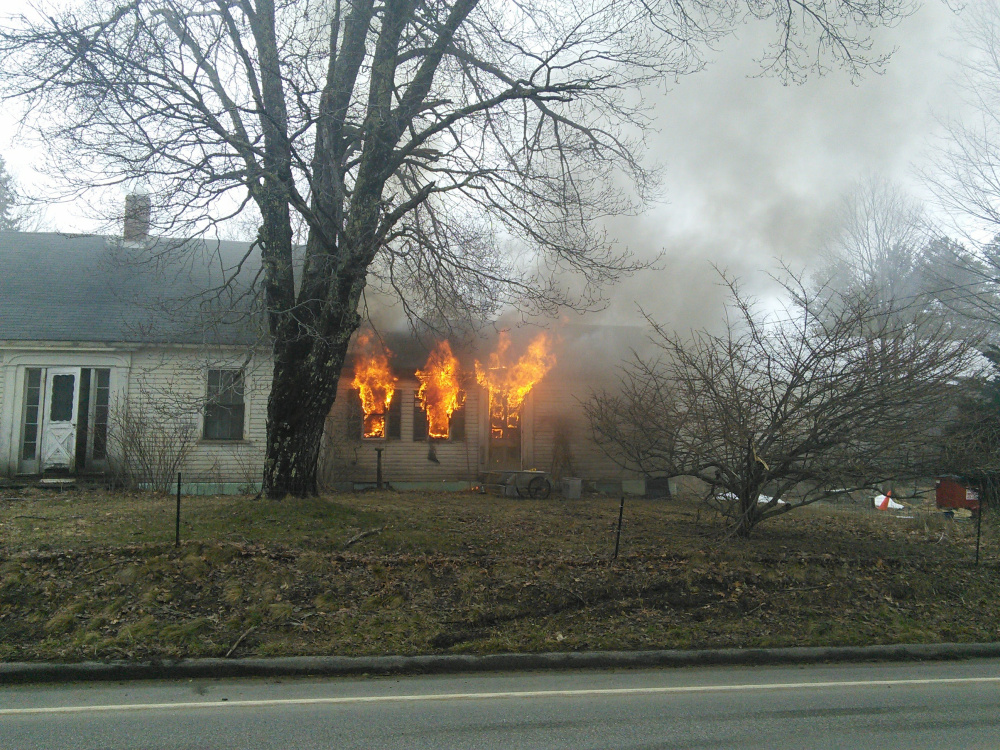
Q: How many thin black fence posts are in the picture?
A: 3